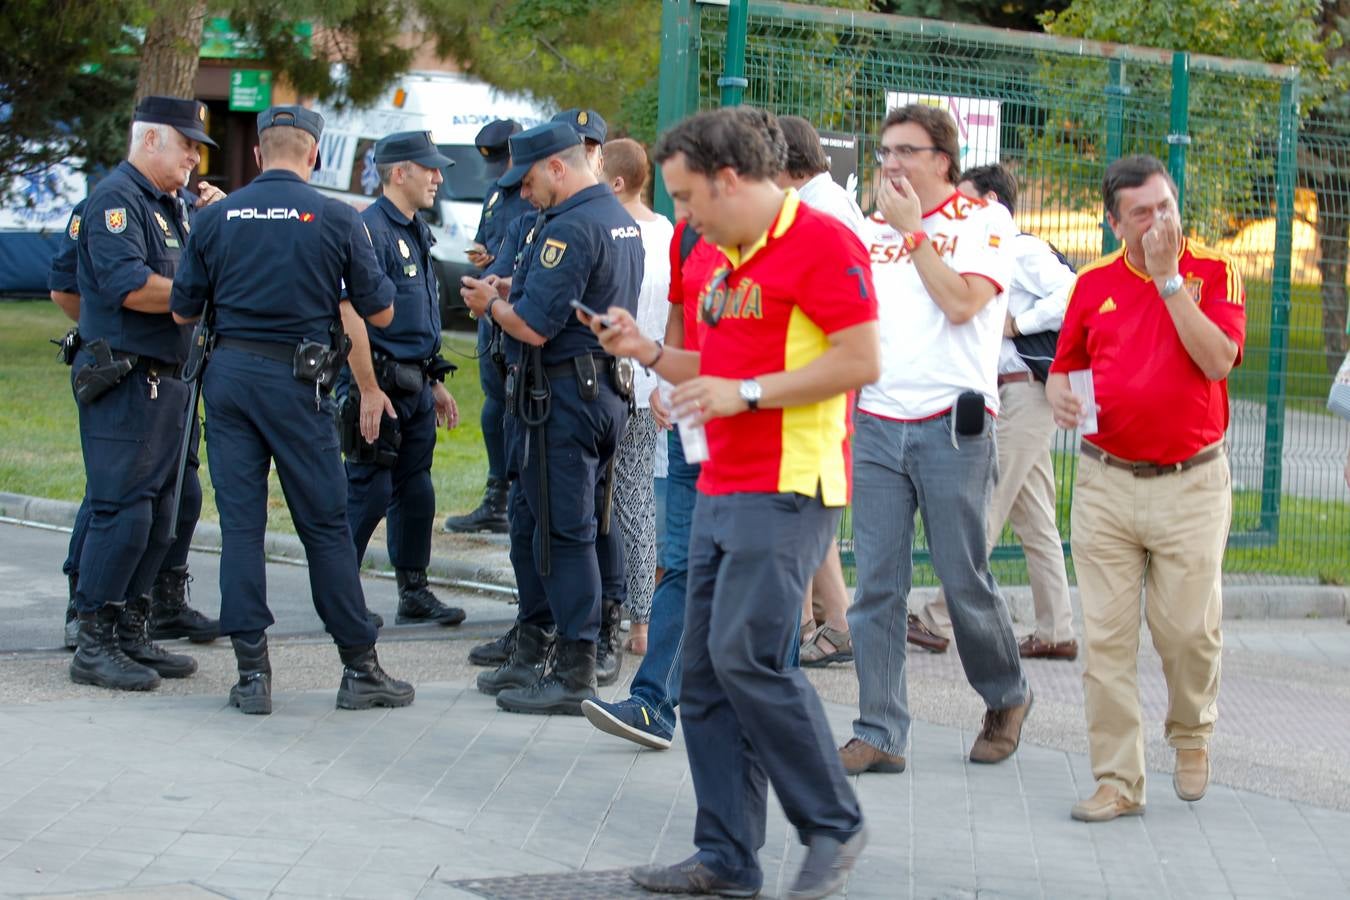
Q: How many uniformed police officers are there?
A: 7